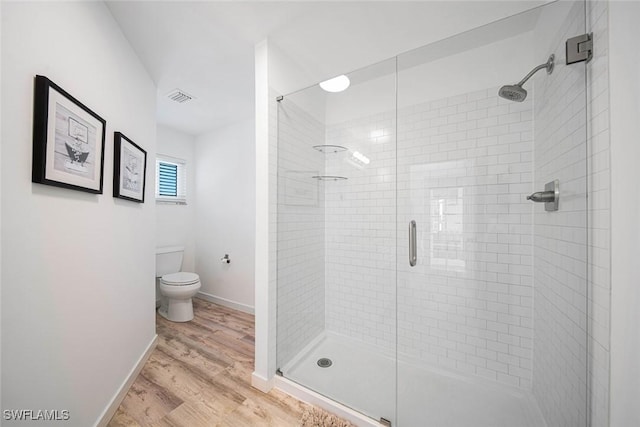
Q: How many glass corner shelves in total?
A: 2